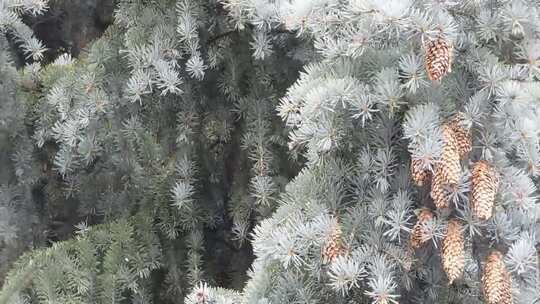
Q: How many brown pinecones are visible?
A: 10